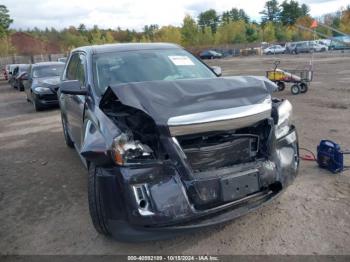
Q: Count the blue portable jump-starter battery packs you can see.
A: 1